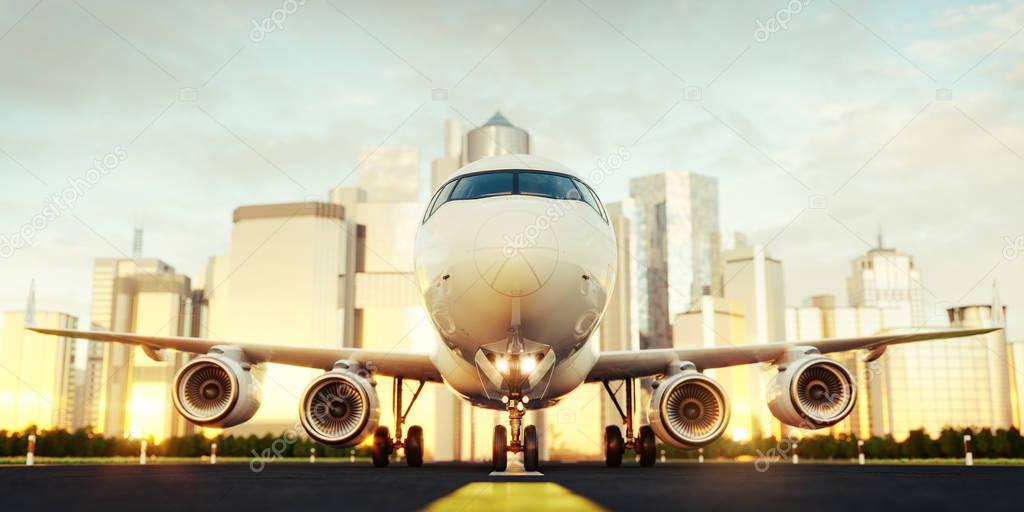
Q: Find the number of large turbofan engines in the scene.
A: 4